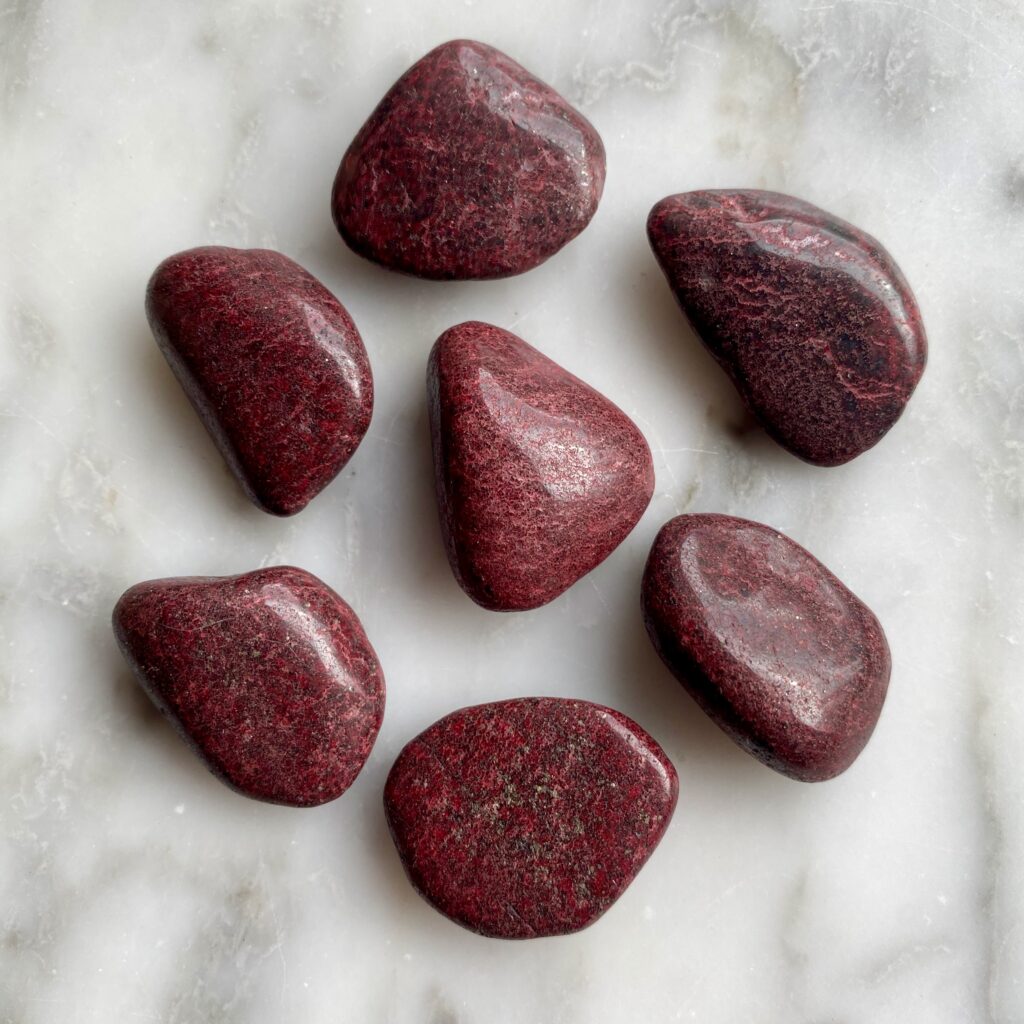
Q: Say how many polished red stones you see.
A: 7